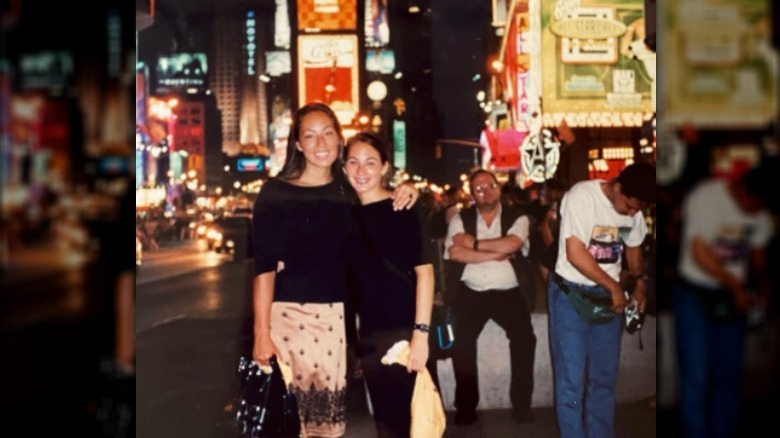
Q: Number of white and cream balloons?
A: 0